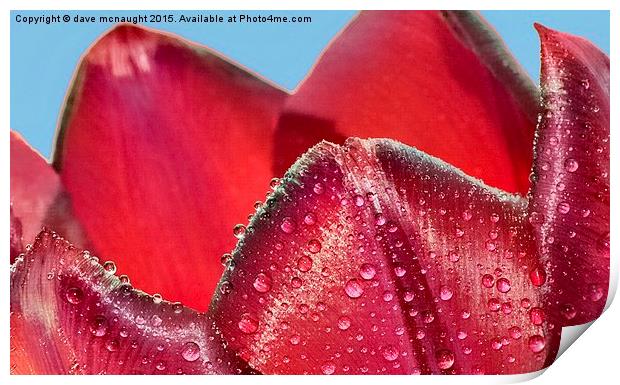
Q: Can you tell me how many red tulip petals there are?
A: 6